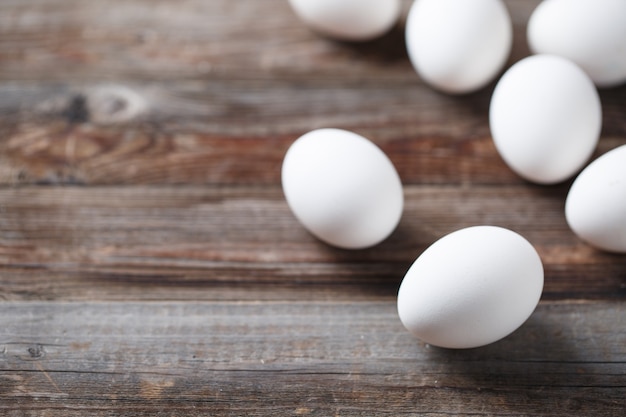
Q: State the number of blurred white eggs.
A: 6